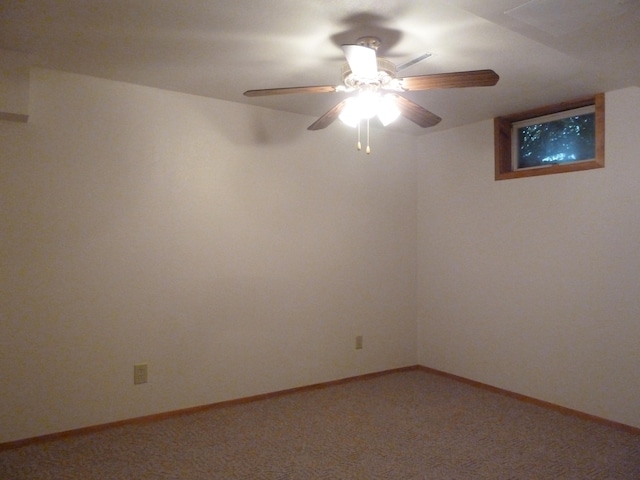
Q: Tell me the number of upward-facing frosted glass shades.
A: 0